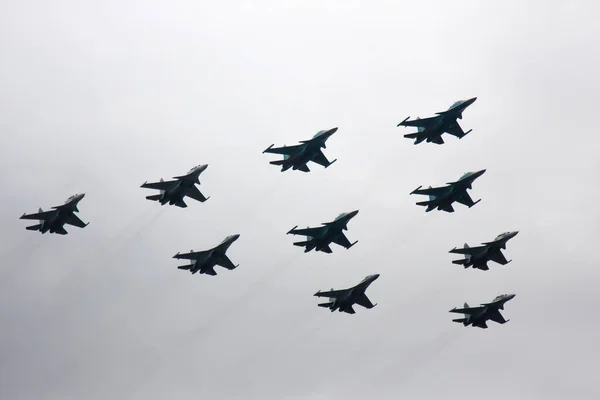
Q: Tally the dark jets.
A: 10